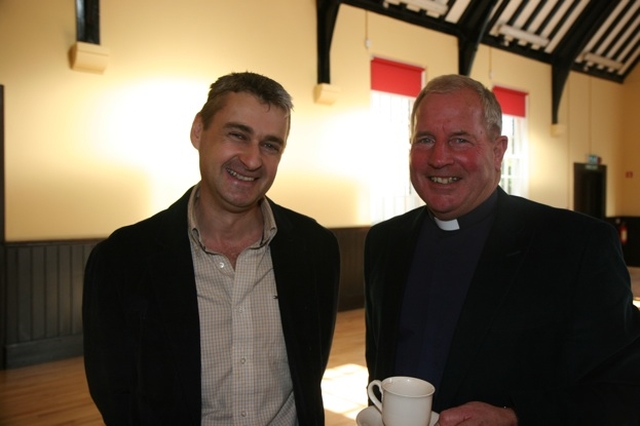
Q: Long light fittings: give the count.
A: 3